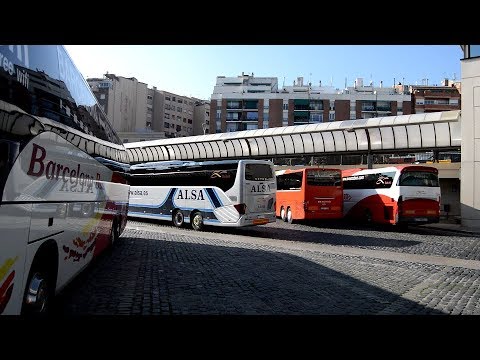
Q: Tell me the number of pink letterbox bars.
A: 0